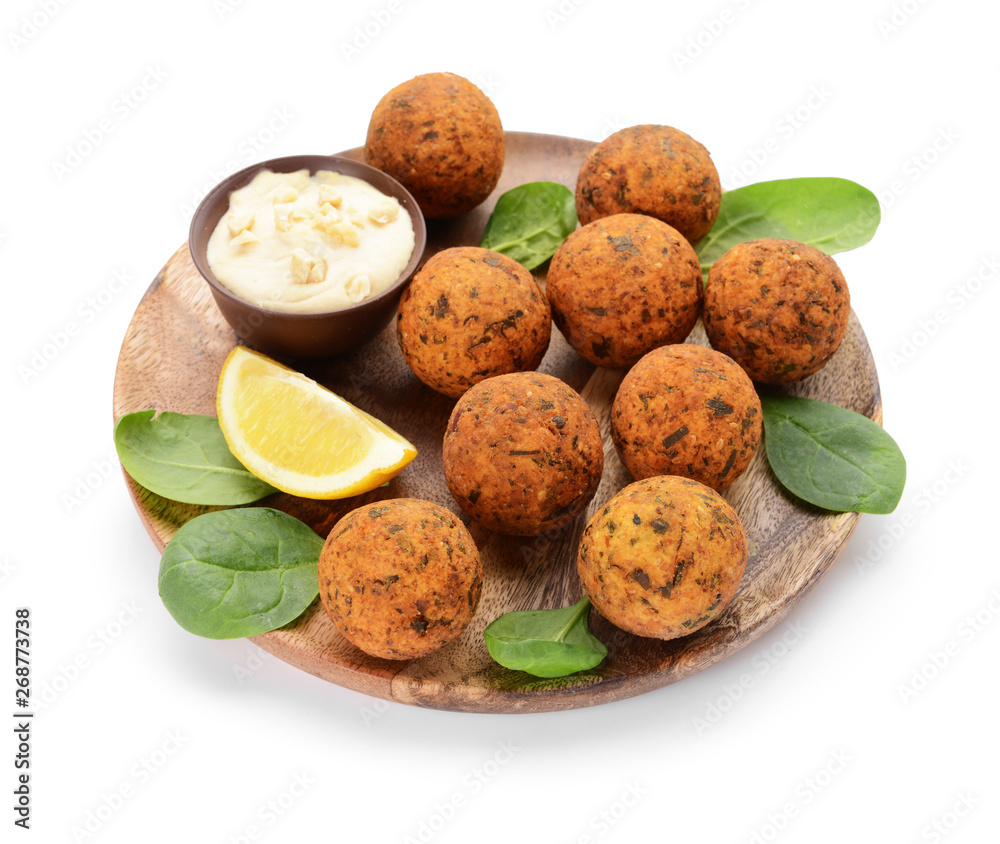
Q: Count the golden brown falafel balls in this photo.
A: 9